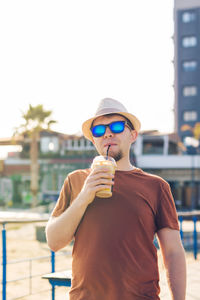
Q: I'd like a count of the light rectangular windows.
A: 5